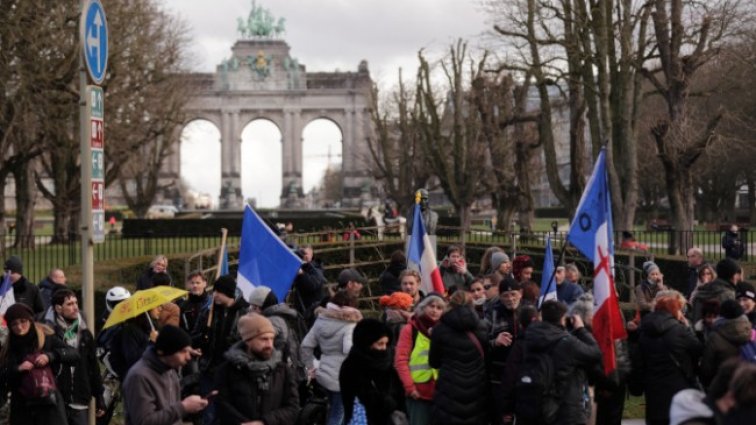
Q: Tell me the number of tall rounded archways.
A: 3